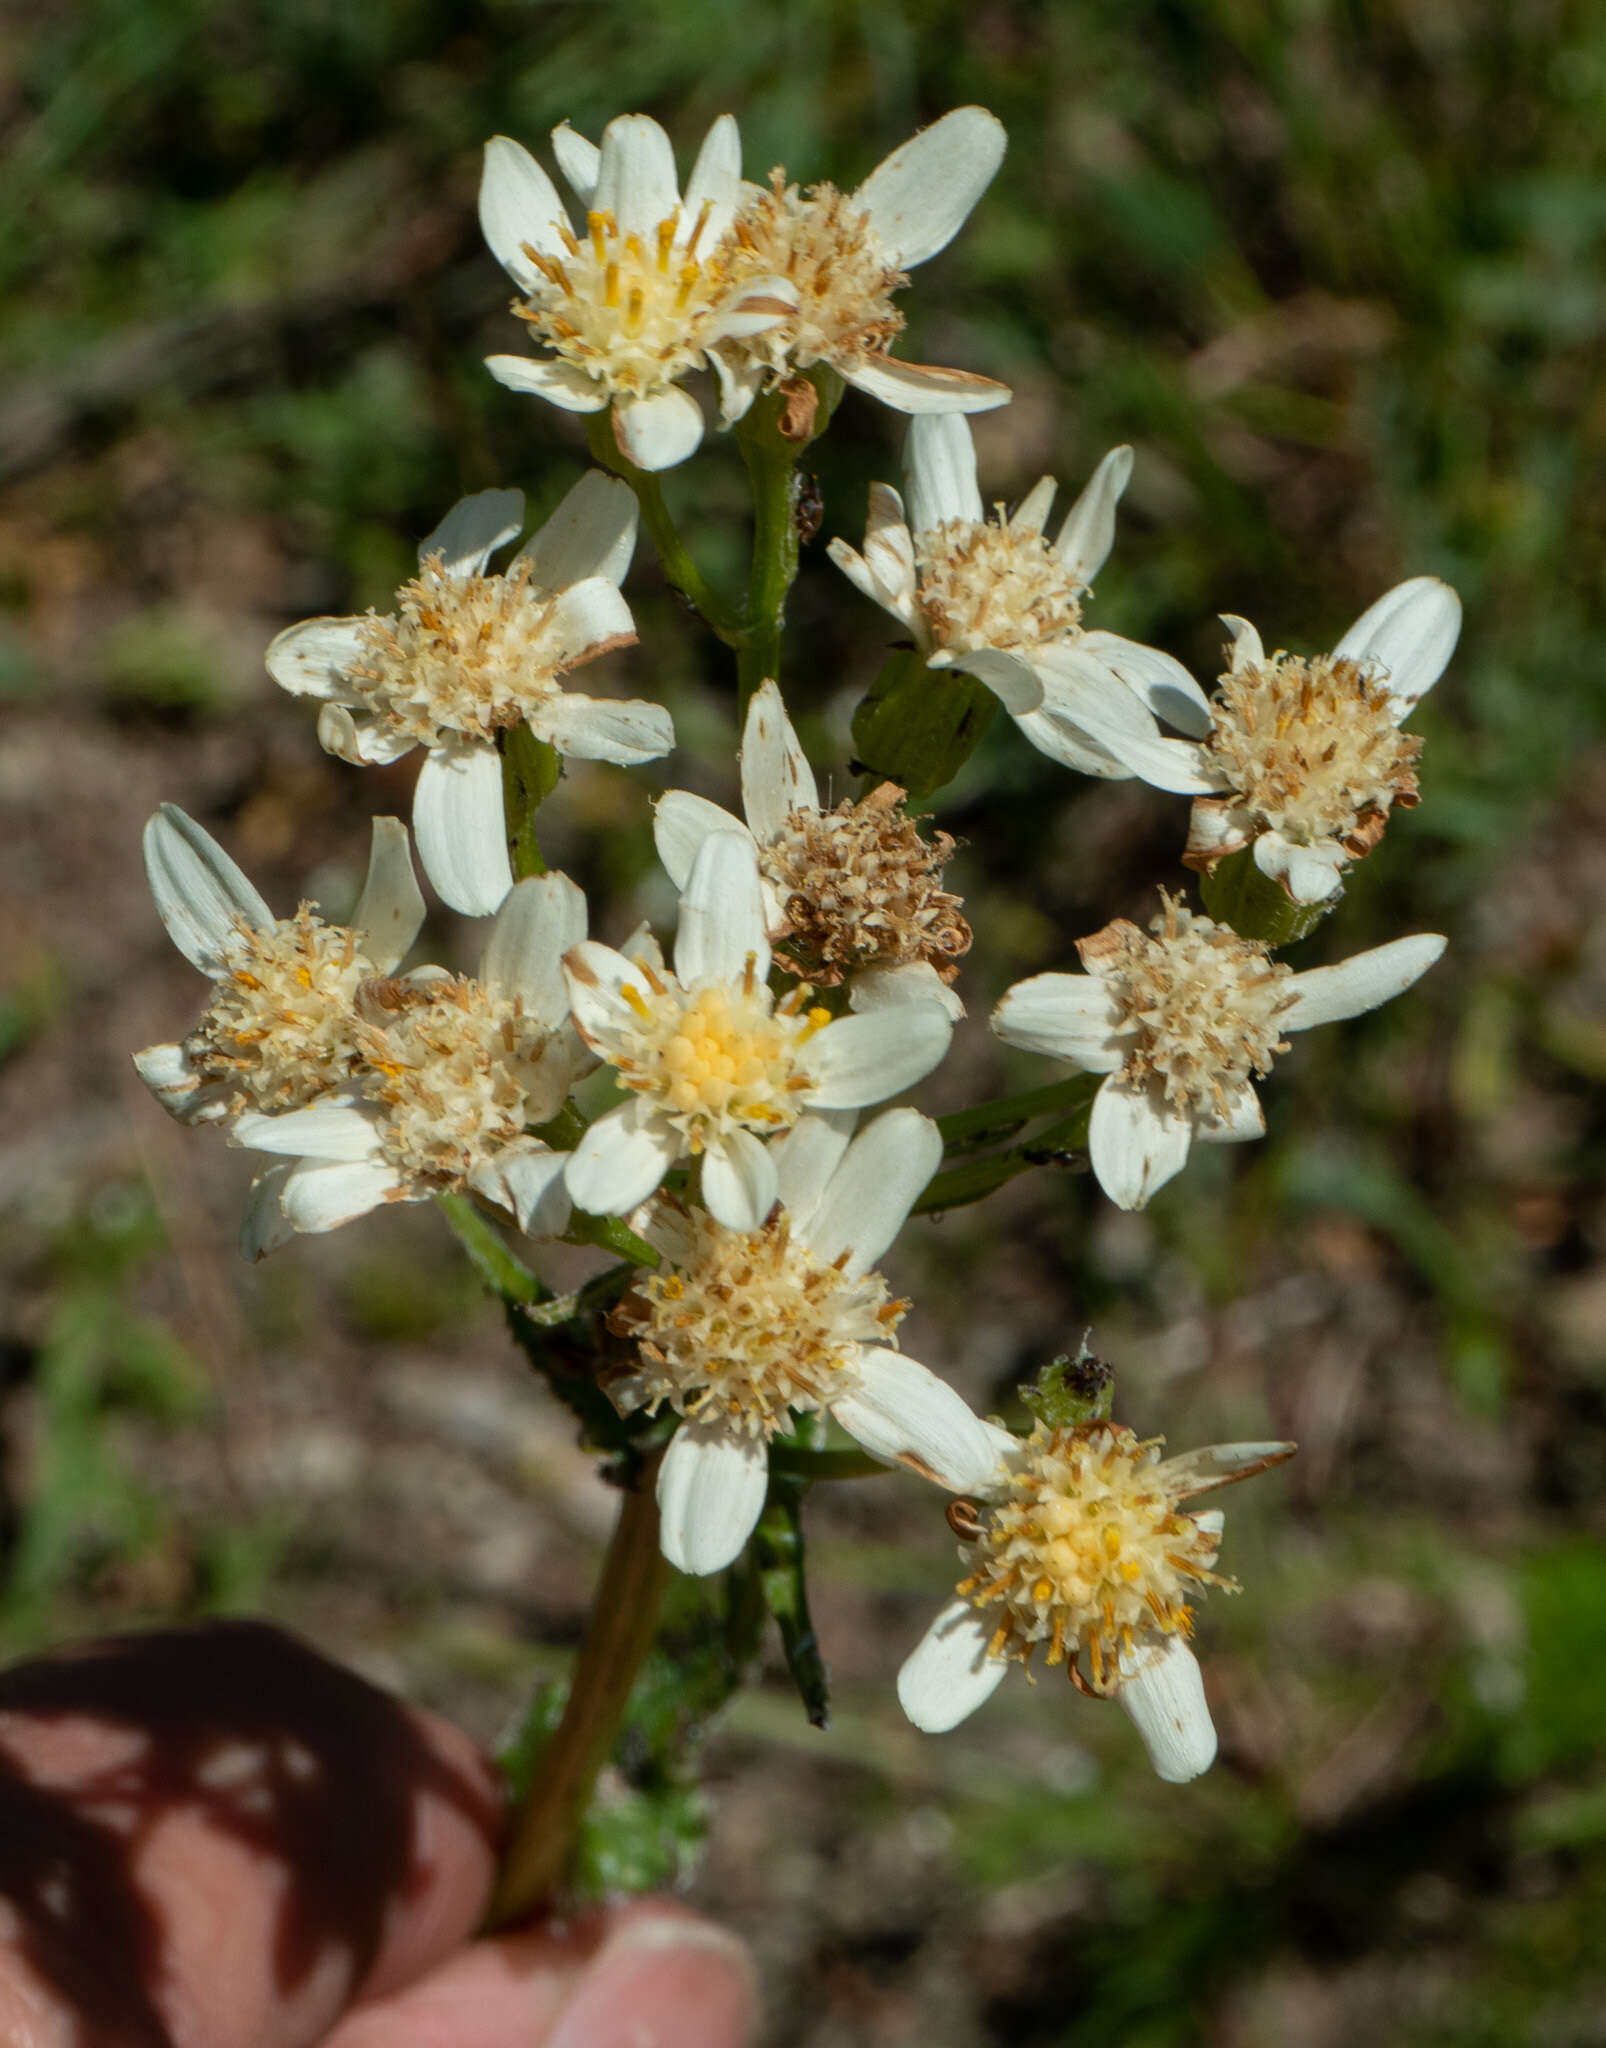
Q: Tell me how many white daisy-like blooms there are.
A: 12